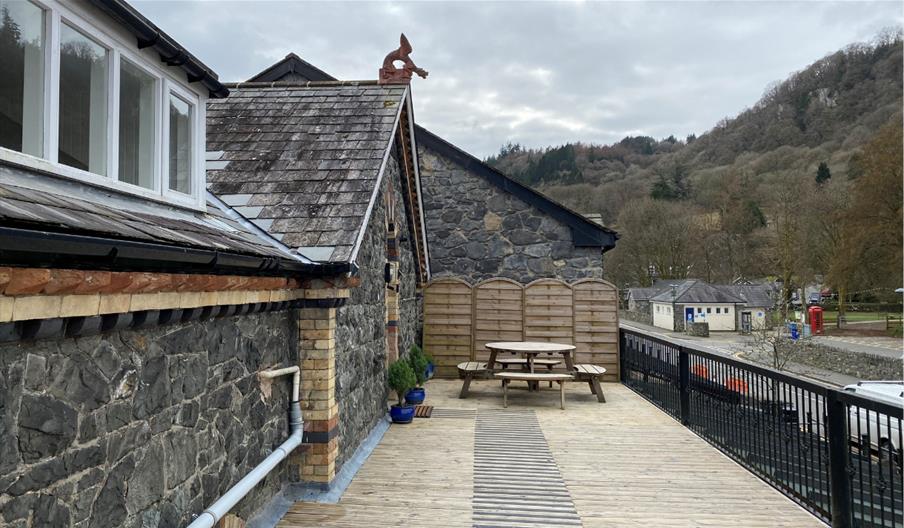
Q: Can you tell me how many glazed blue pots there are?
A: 3